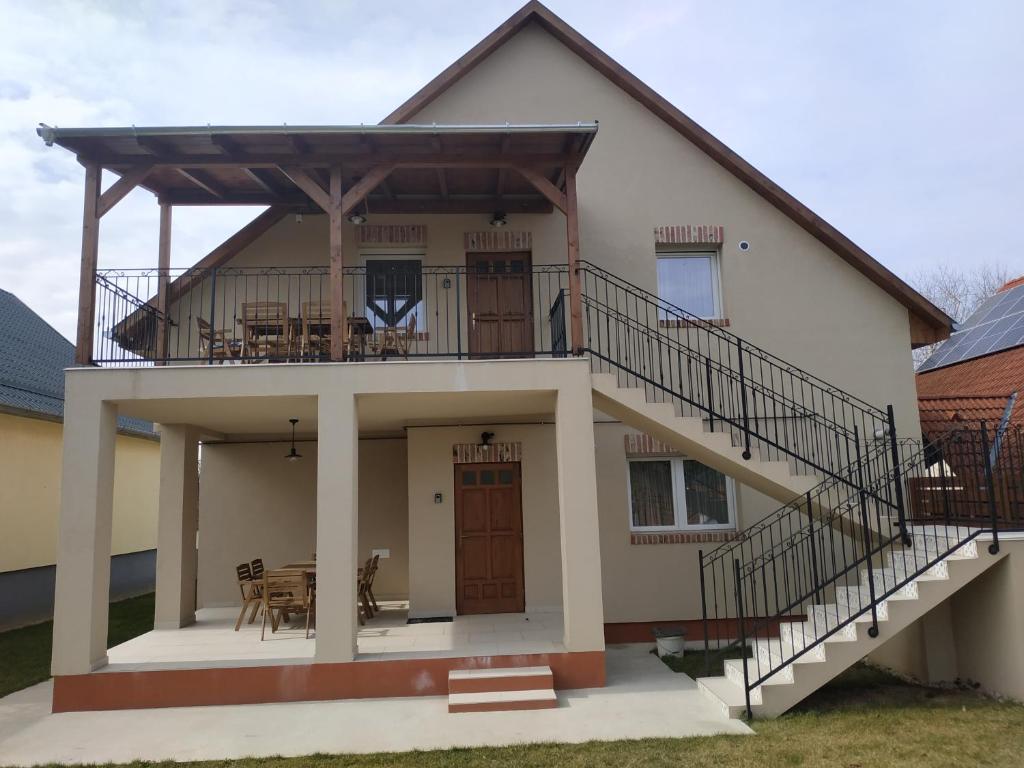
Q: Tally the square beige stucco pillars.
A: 4